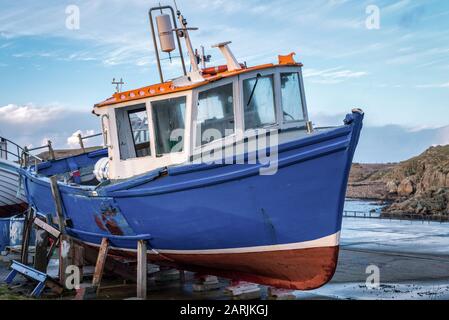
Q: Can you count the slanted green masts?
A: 0